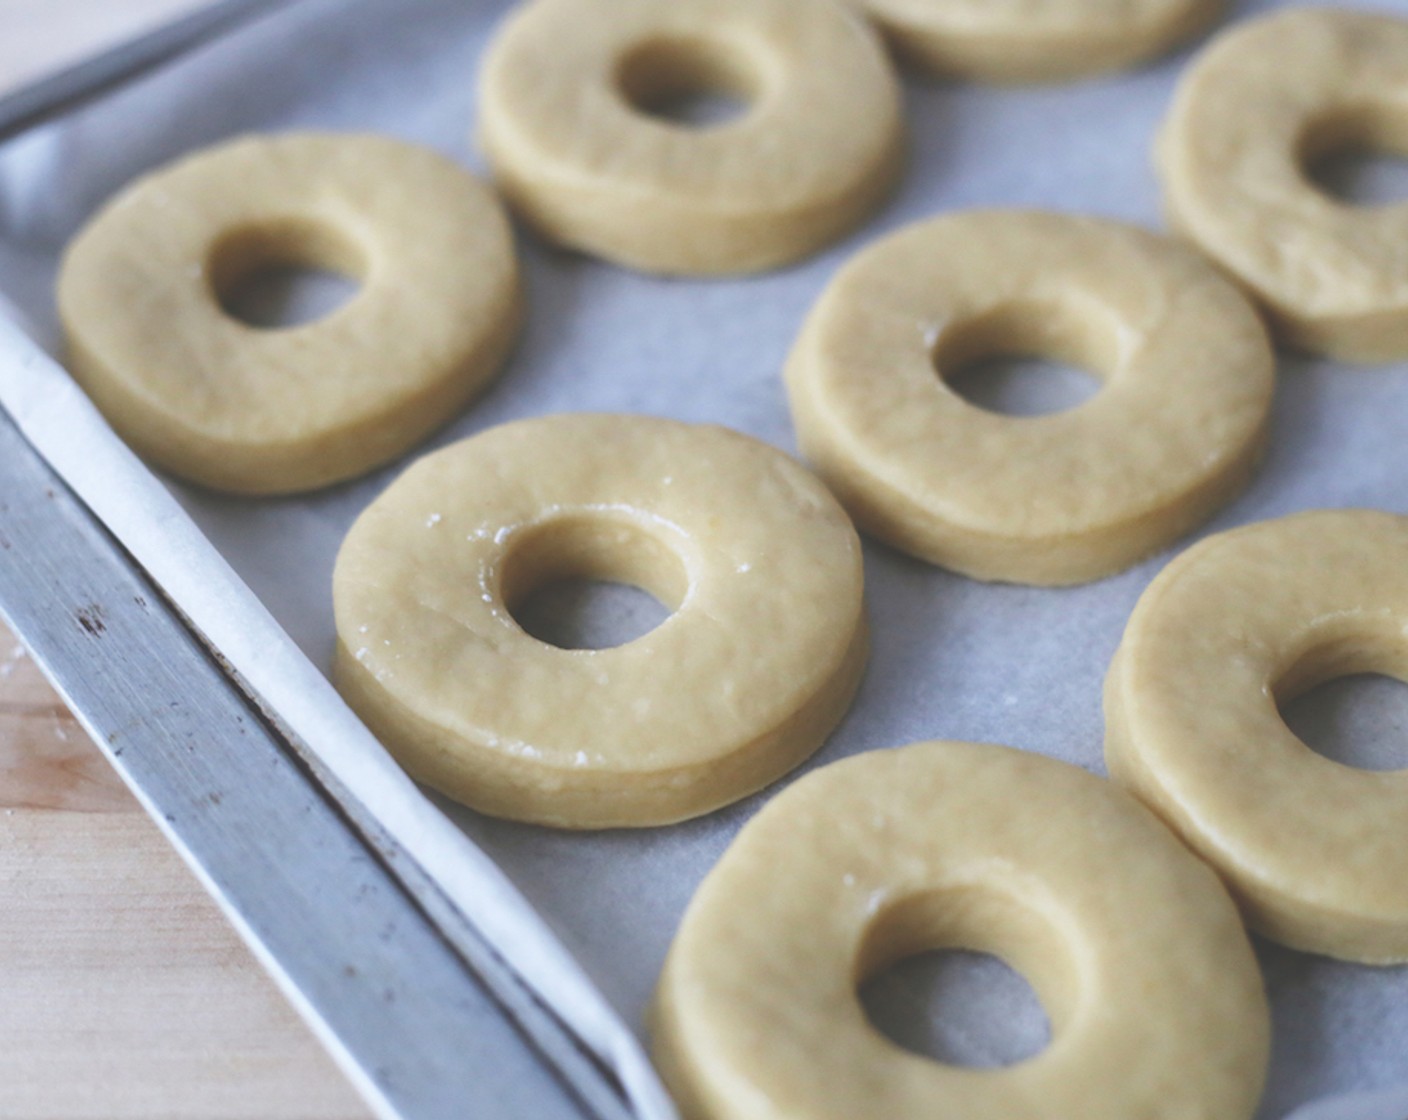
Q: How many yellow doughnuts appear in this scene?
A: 8